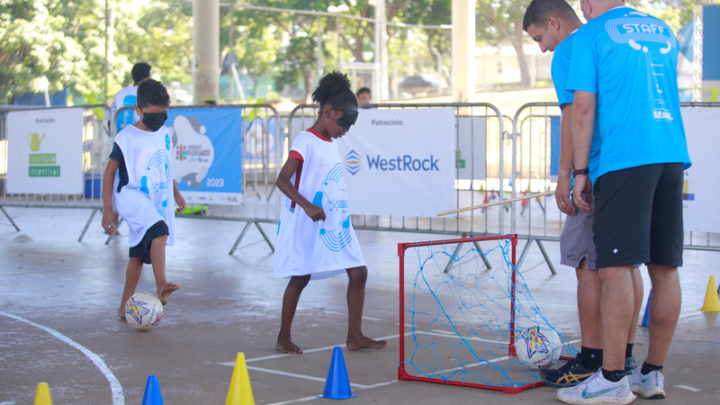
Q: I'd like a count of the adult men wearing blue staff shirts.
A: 2